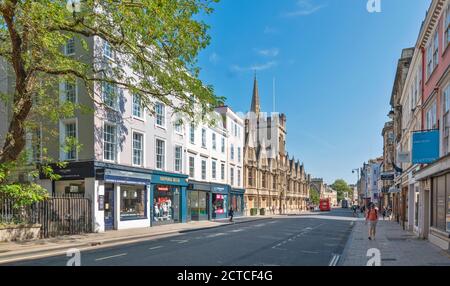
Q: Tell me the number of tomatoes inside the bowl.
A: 0